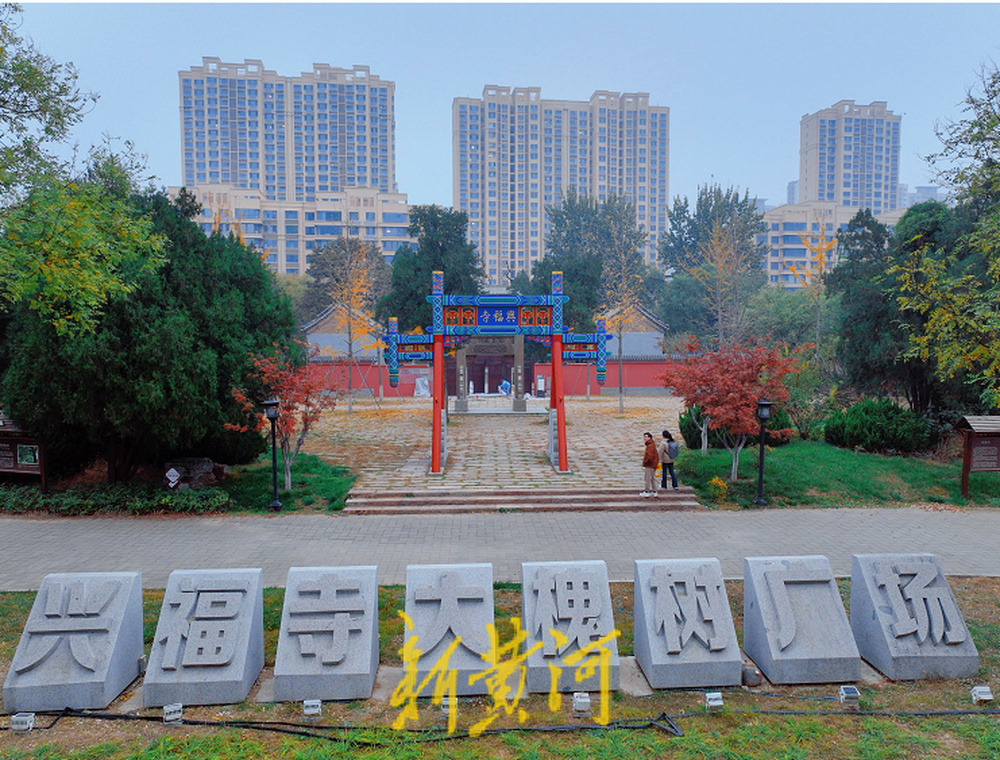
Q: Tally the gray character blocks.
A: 8